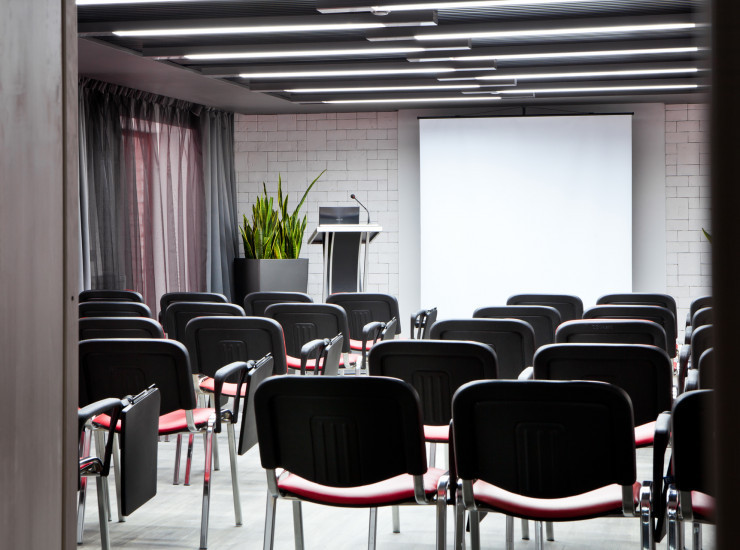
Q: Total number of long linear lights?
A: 11